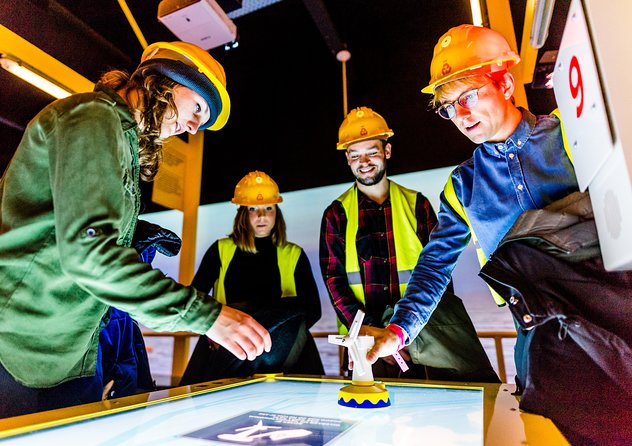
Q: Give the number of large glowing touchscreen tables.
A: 1